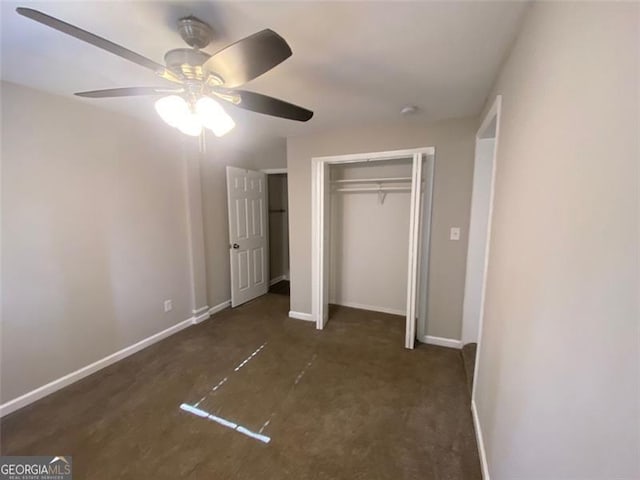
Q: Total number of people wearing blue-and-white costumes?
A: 0